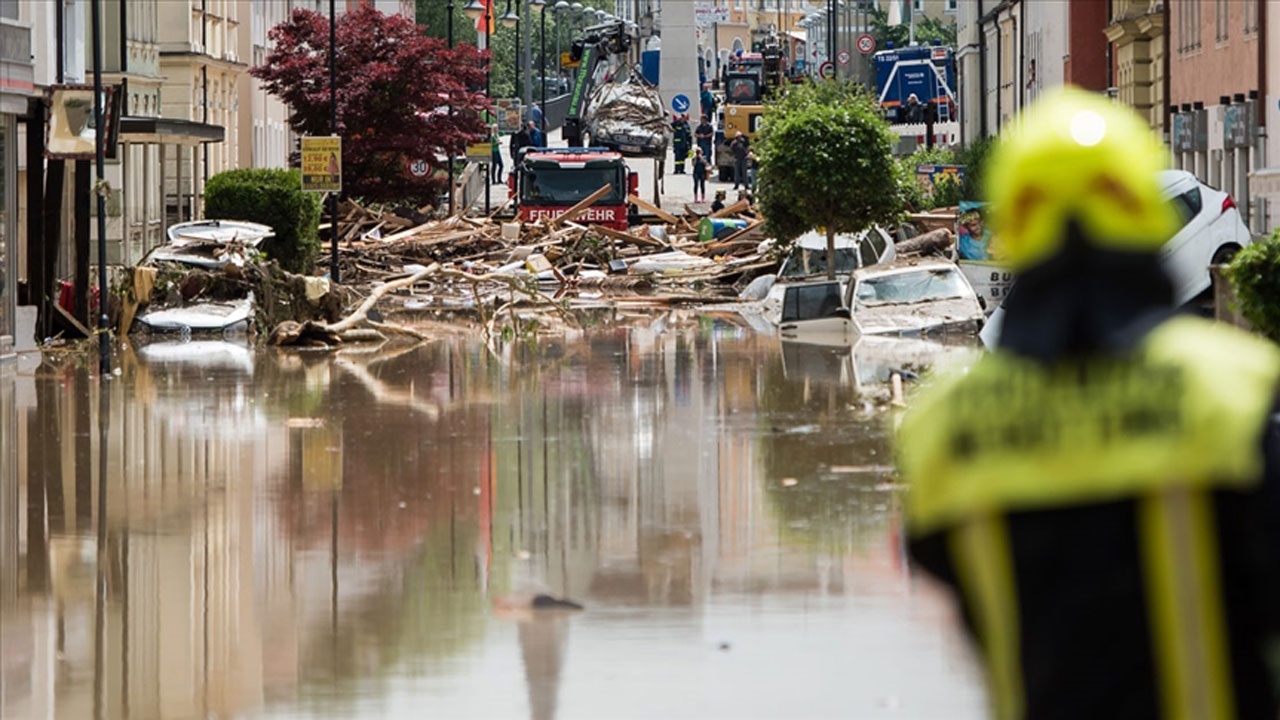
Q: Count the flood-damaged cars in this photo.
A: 5